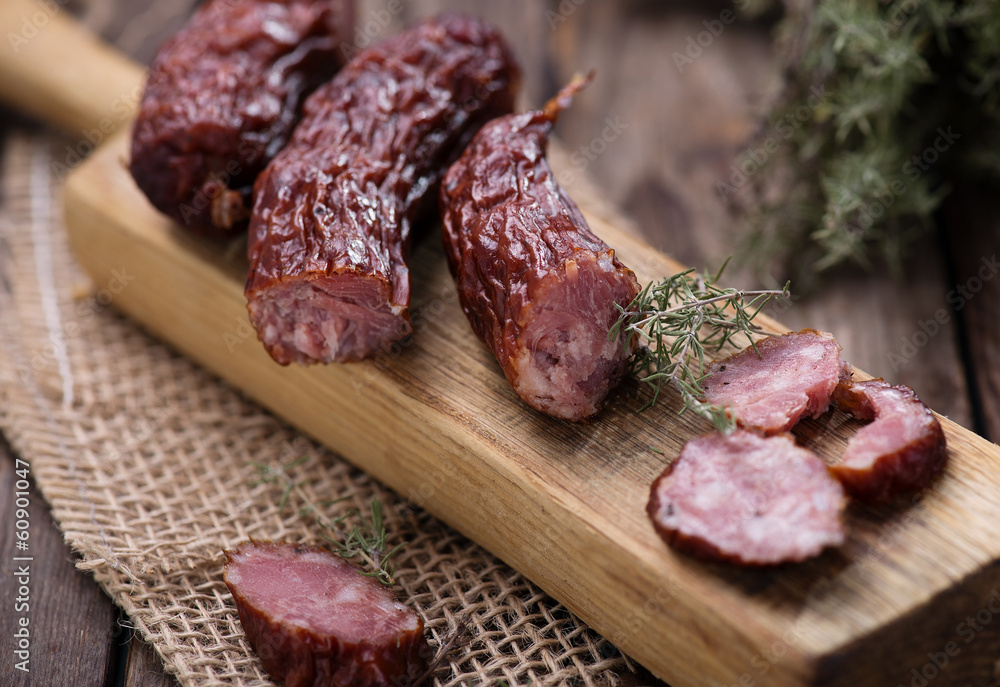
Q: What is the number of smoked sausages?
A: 3